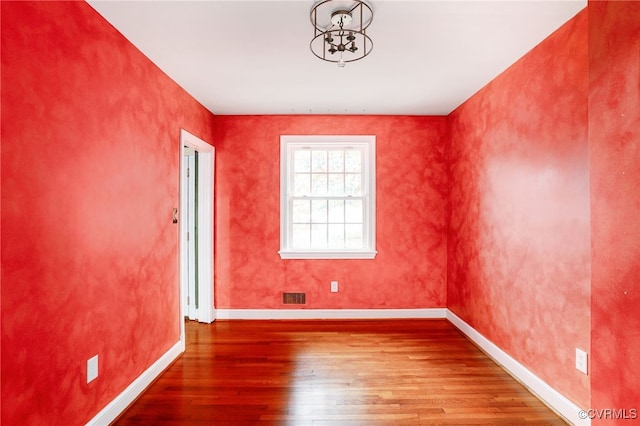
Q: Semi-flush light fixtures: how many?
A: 1